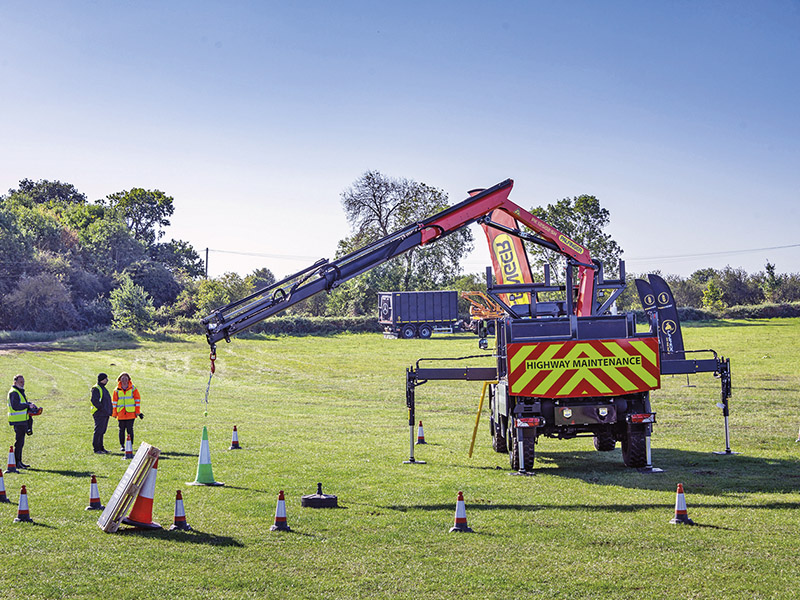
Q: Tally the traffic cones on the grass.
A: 13